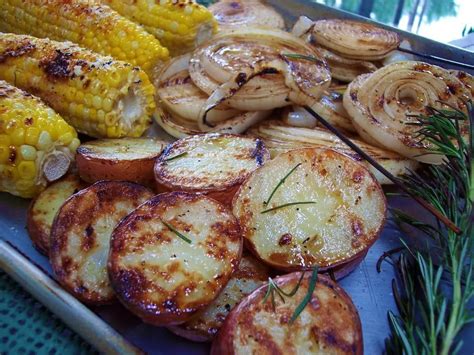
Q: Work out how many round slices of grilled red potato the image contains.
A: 8